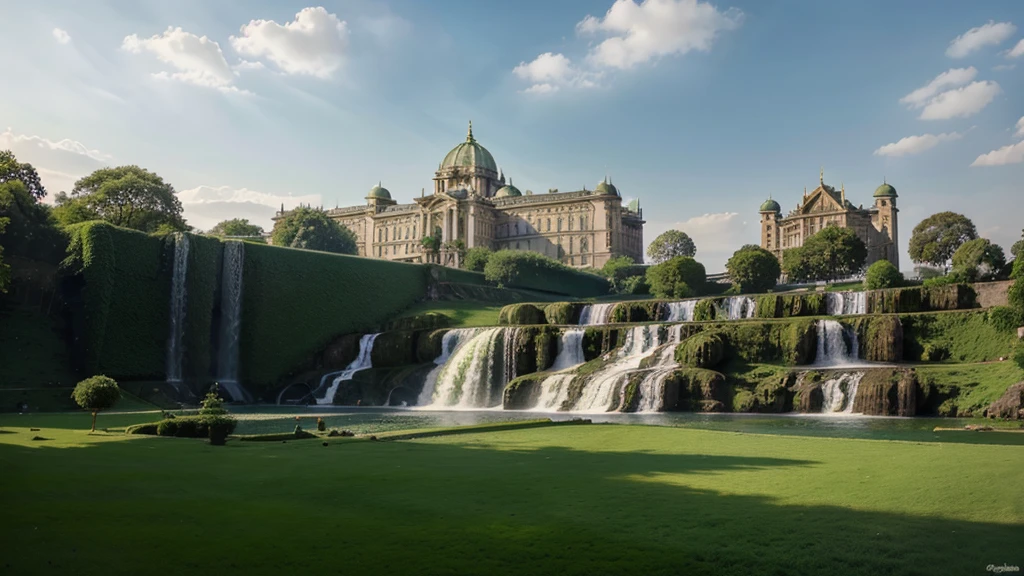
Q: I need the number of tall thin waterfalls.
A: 2